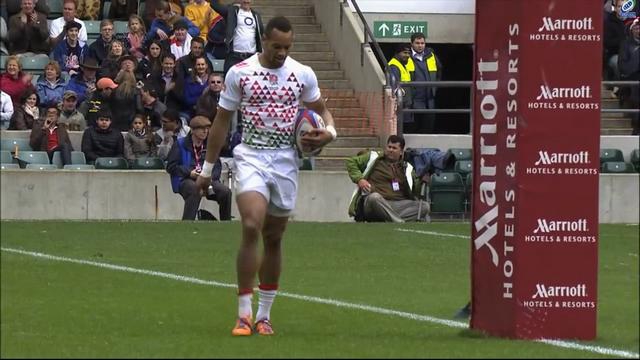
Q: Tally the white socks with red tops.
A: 2